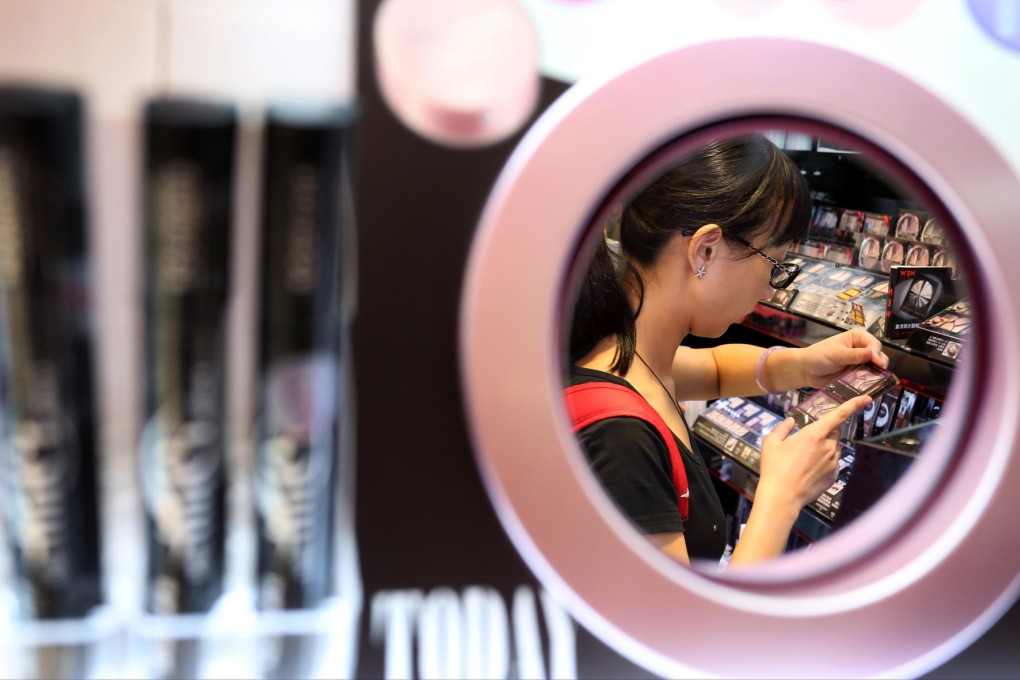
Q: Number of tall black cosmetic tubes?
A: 3